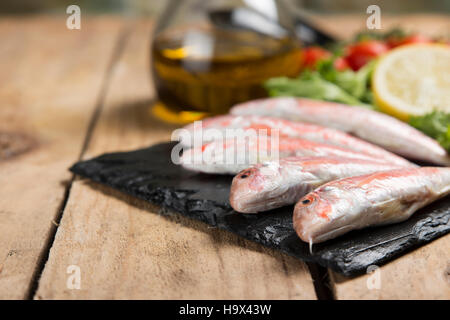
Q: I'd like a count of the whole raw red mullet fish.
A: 5